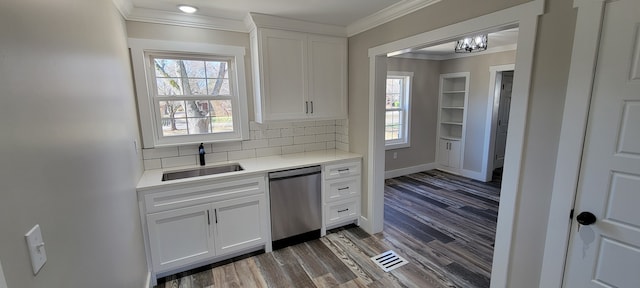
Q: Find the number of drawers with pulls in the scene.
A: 3